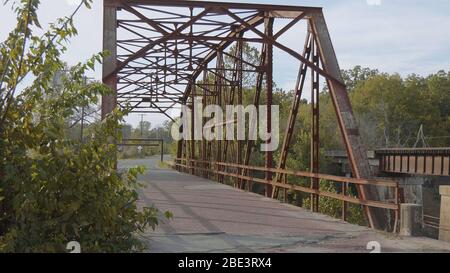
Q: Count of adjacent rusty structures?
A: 2